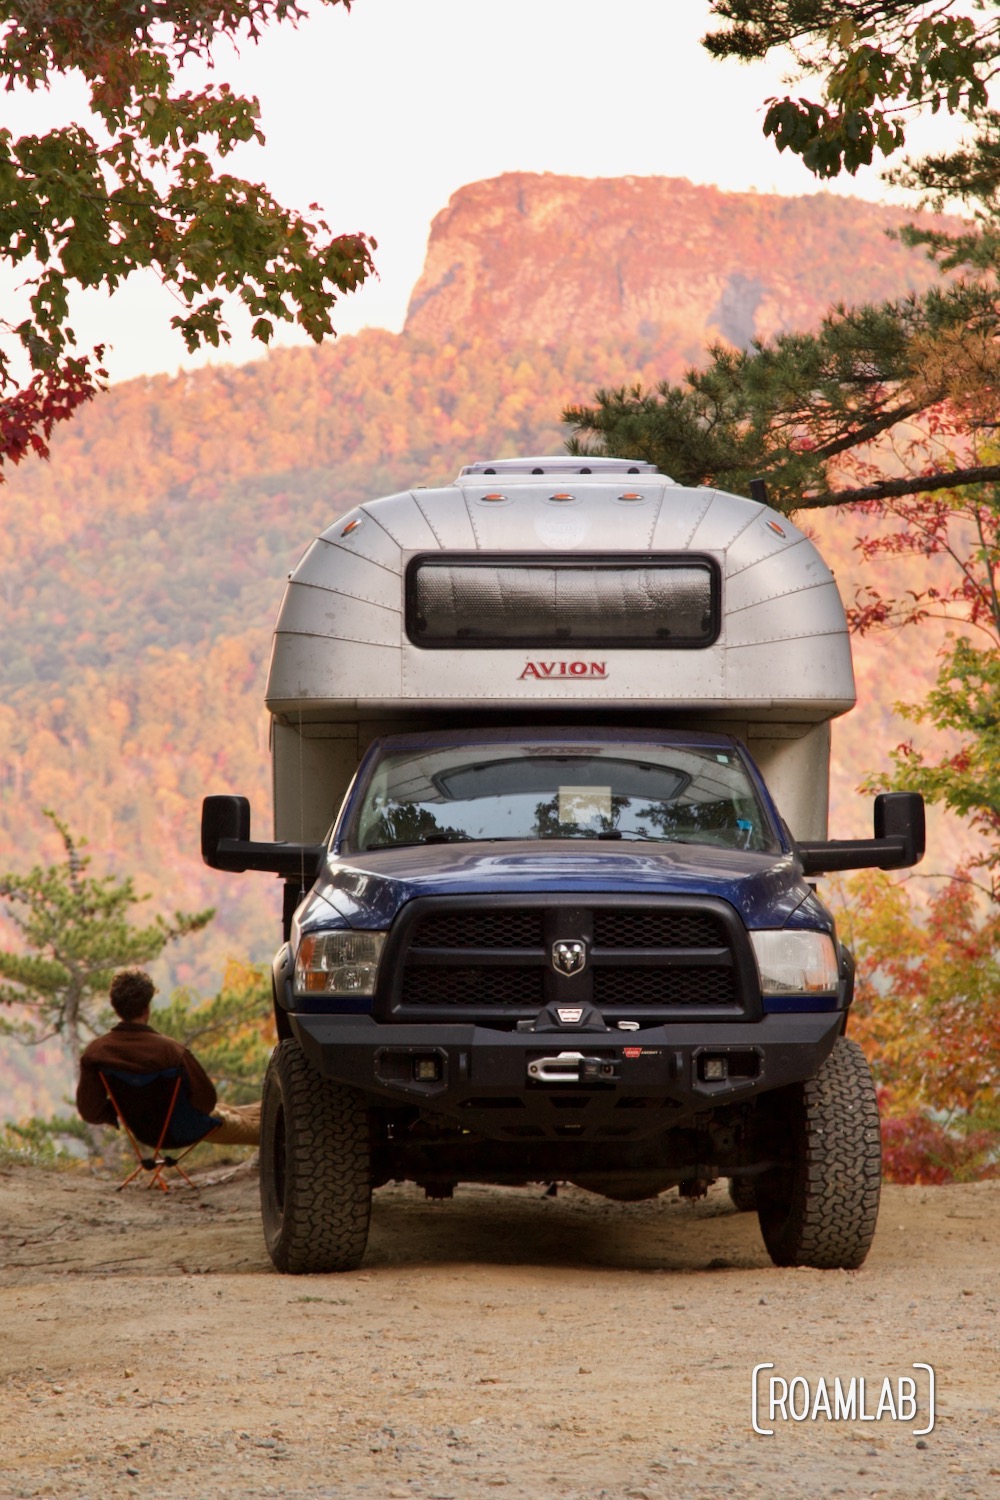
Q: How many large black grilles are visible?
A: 1